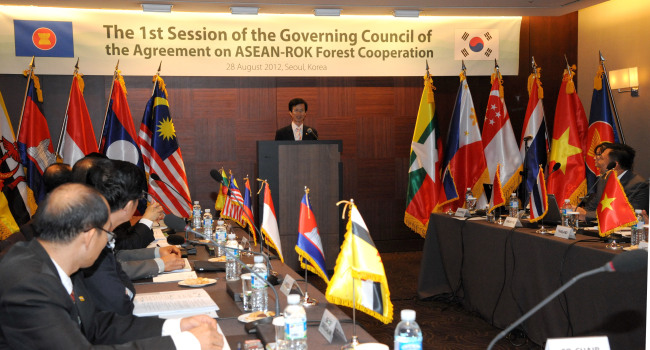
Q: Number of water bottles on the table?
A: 11